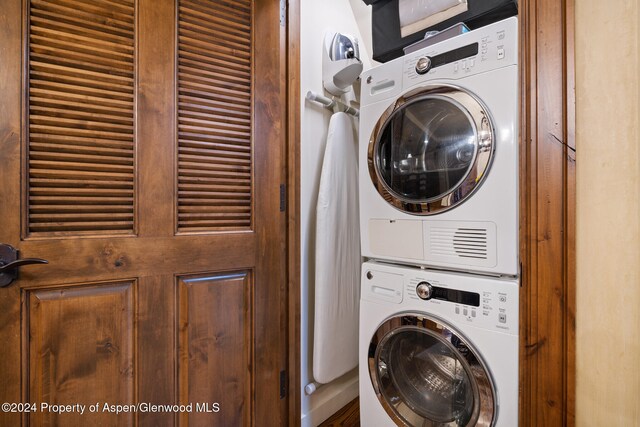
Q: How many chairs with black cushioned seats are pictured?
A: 0